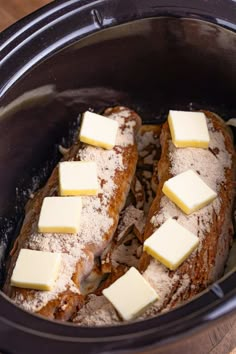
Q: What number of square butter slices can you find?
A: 8